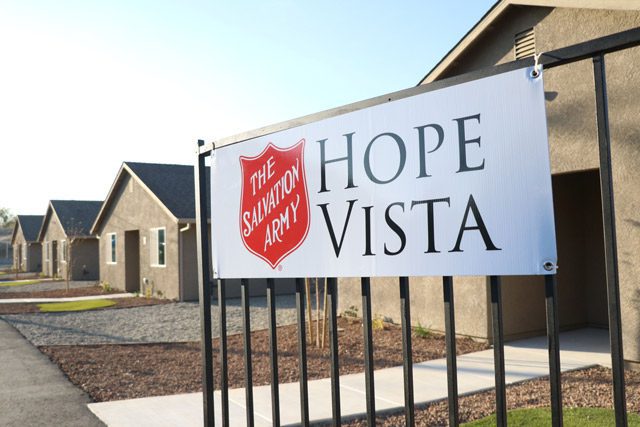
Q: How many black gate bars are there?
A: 12